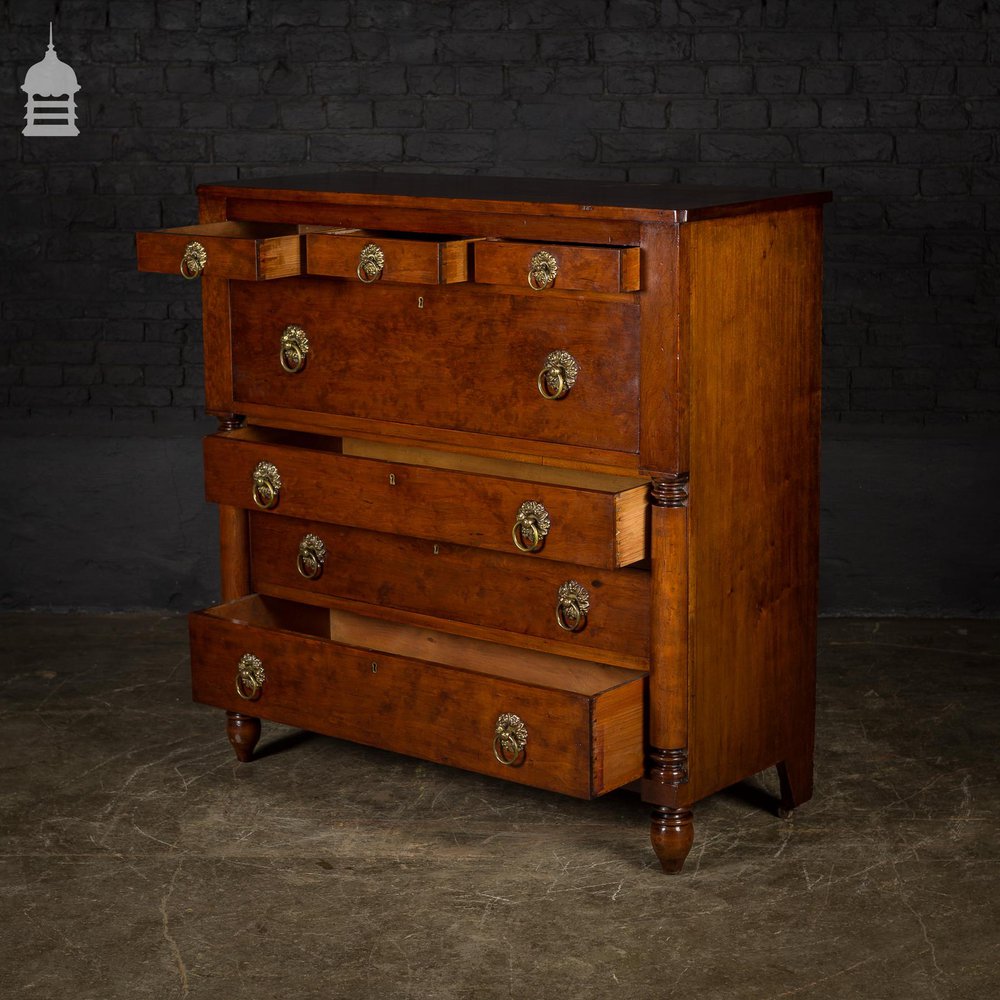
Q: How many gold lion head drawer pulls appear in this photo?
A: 11